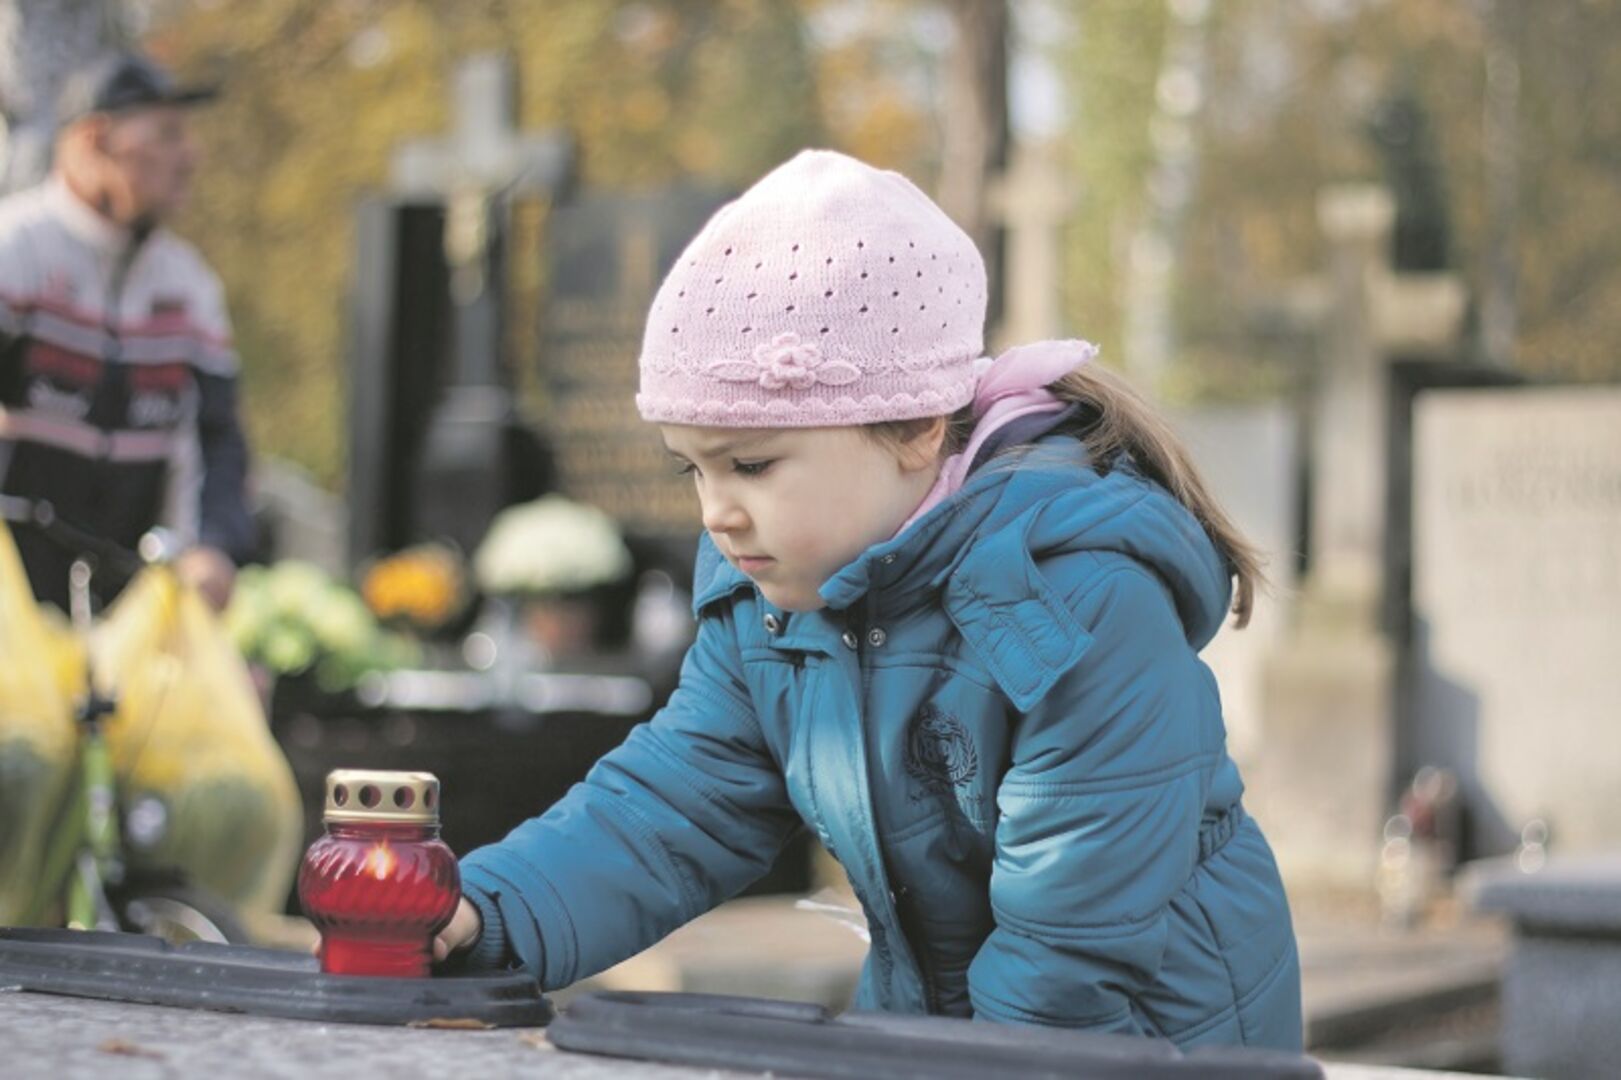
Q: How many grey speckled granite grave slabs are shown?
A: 1